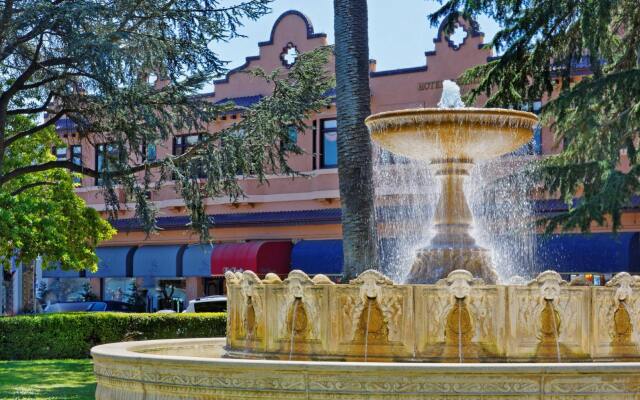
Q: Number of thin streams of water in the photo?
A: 4